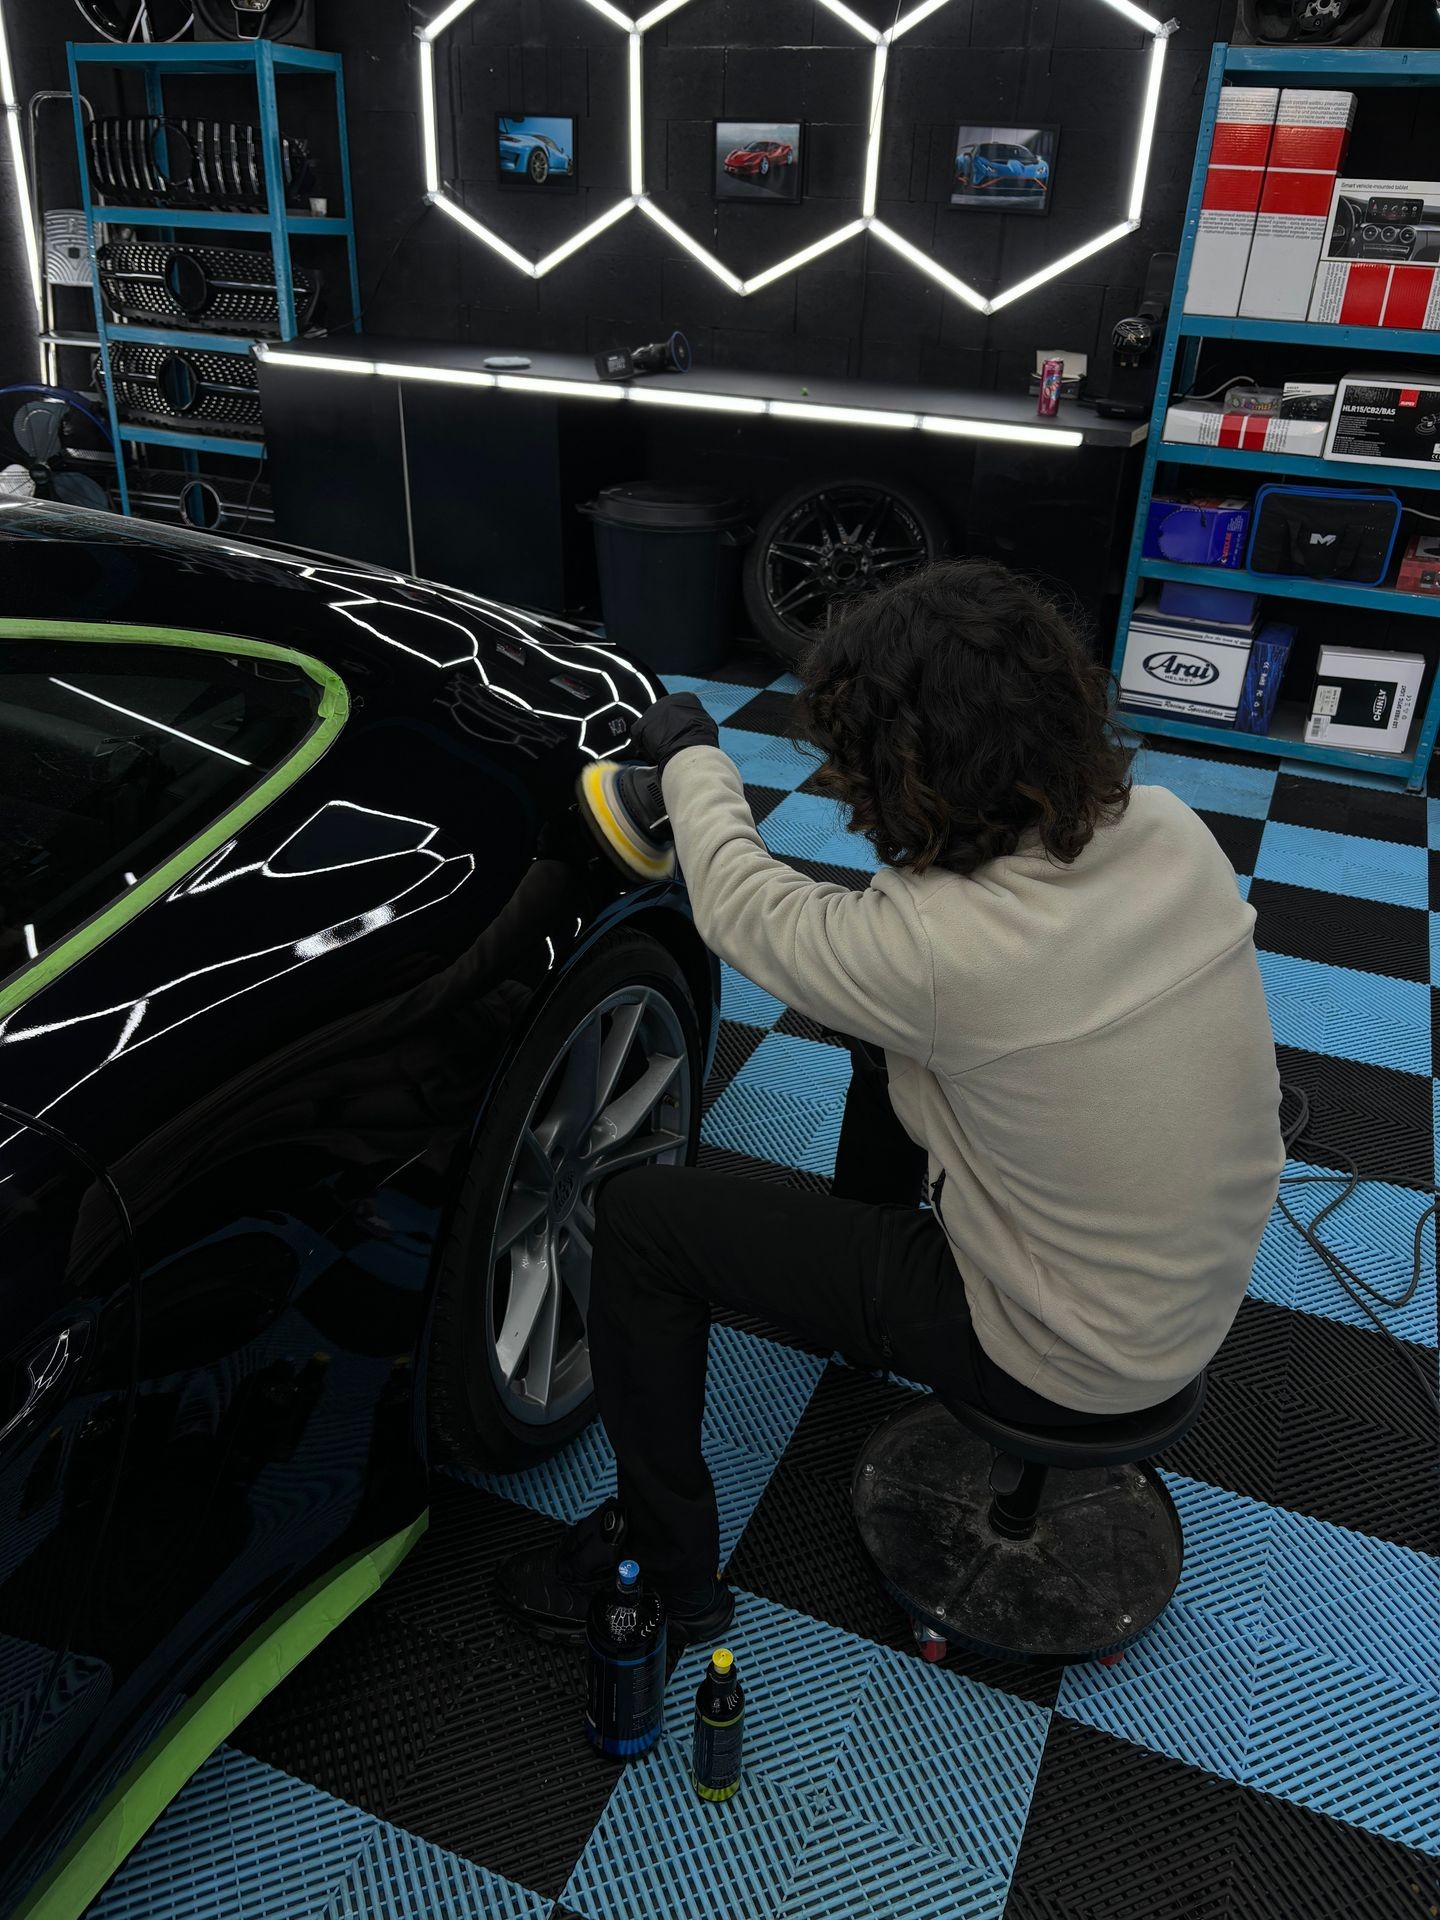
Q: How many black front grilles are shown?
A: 4